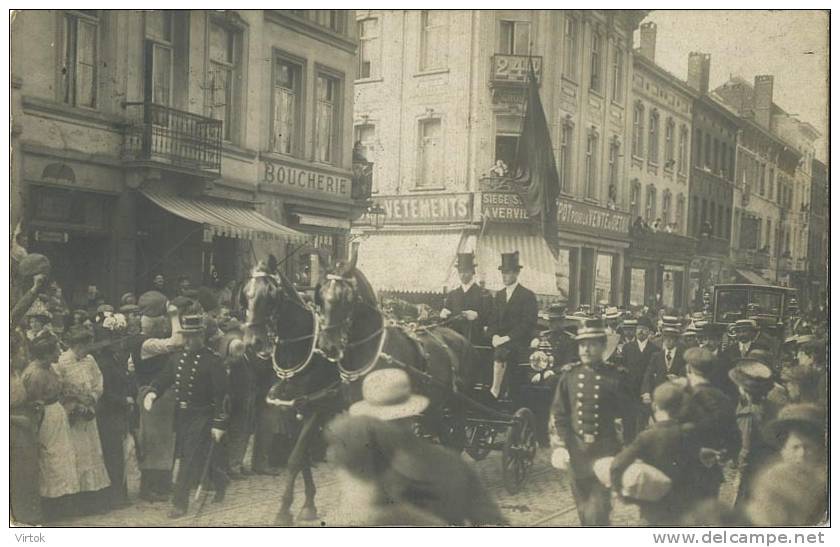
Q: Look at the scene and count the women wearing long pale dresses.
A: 2